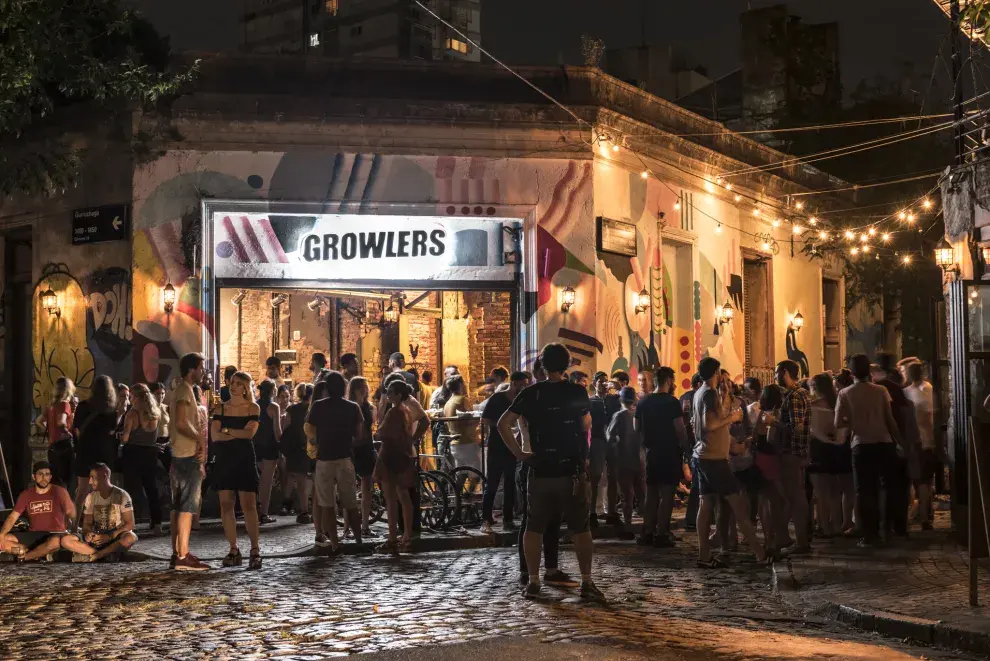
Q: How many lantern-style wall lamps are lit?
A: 7